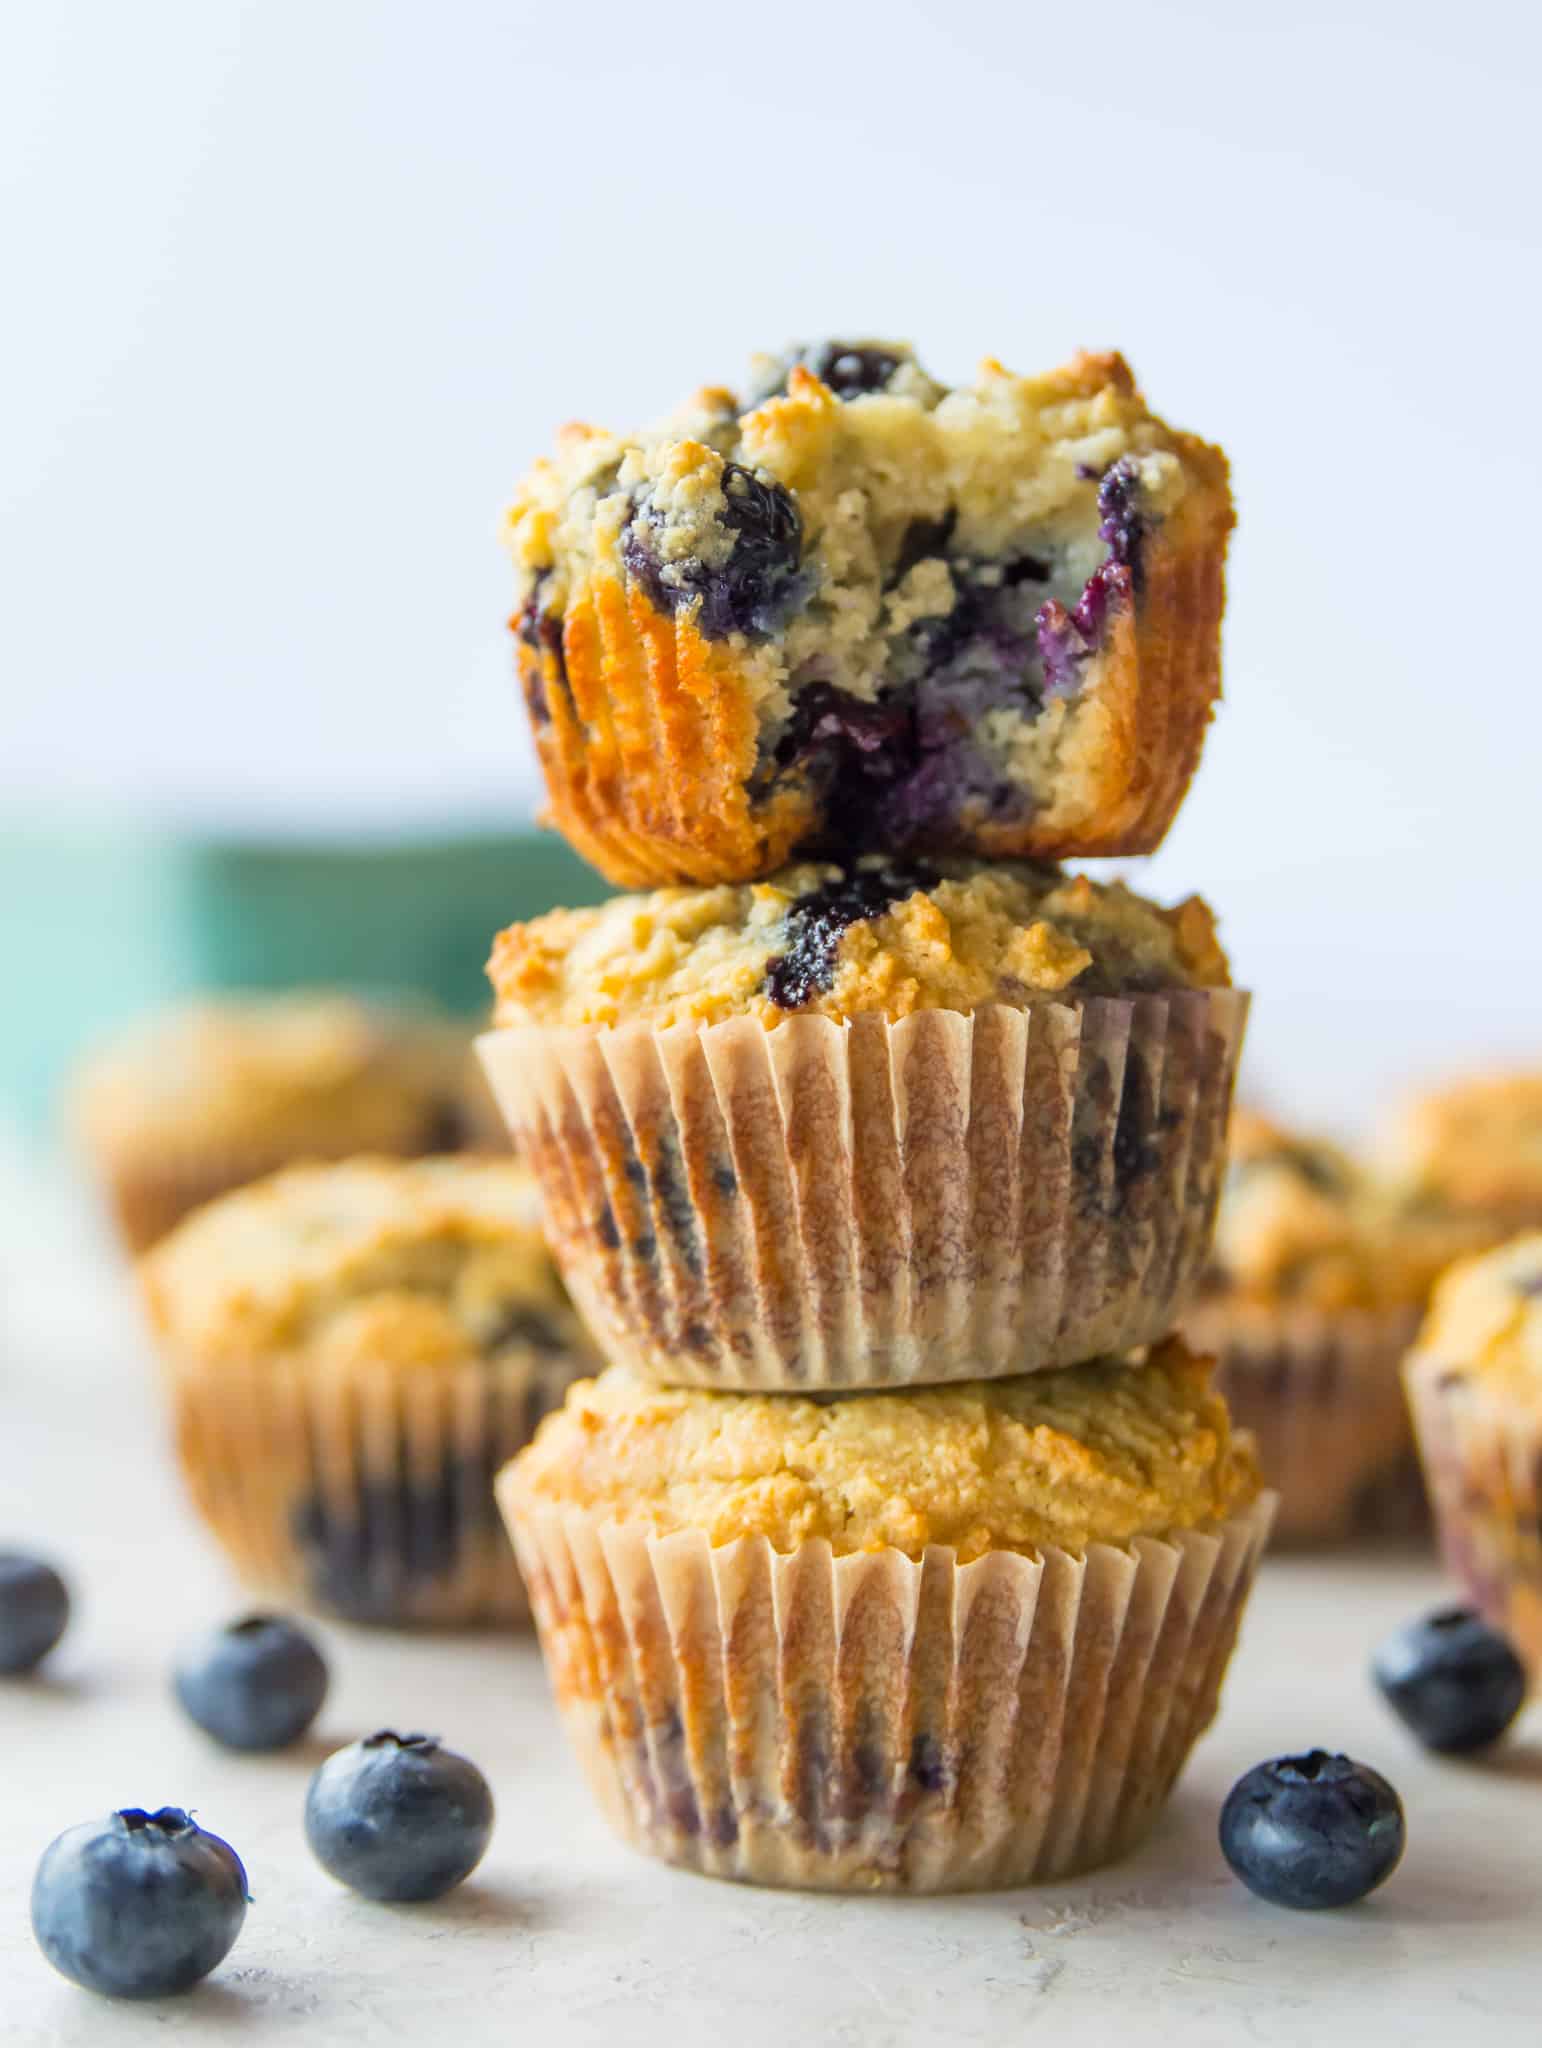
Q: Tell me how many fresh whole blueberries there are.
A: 6